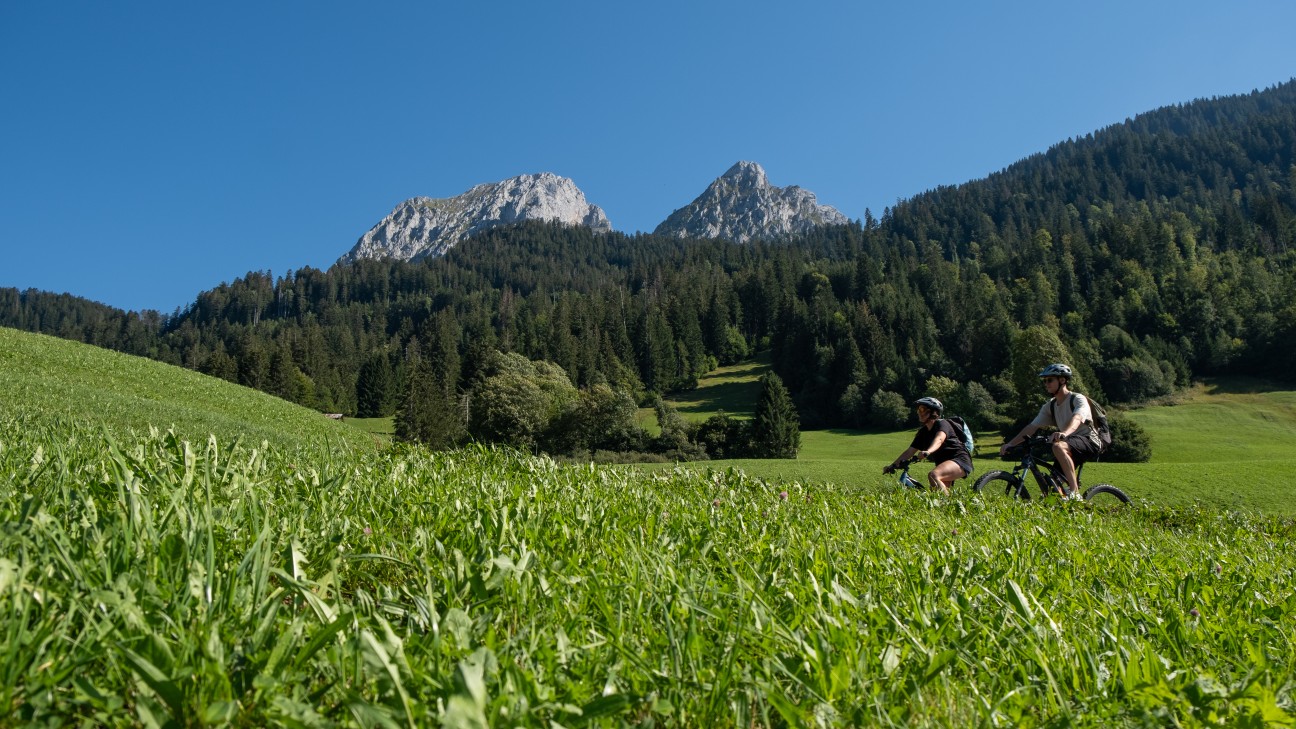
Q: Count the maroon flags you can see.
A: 0